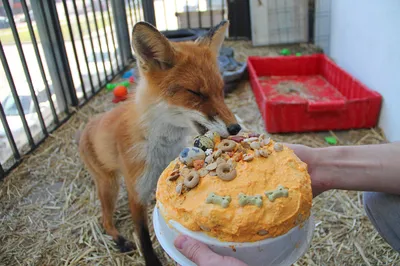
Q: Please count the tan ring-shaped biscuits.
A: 3